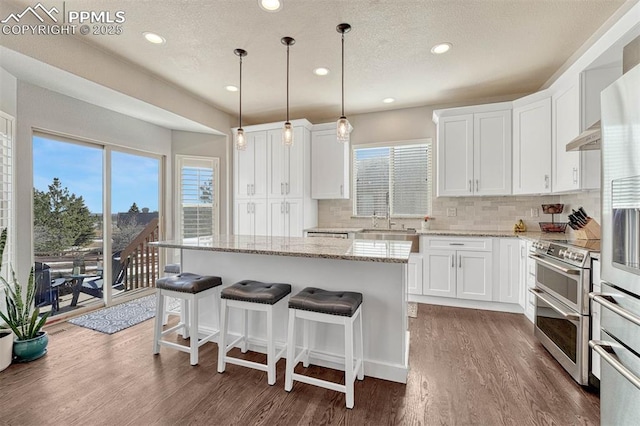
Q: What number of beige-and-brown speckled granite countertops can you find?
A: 2